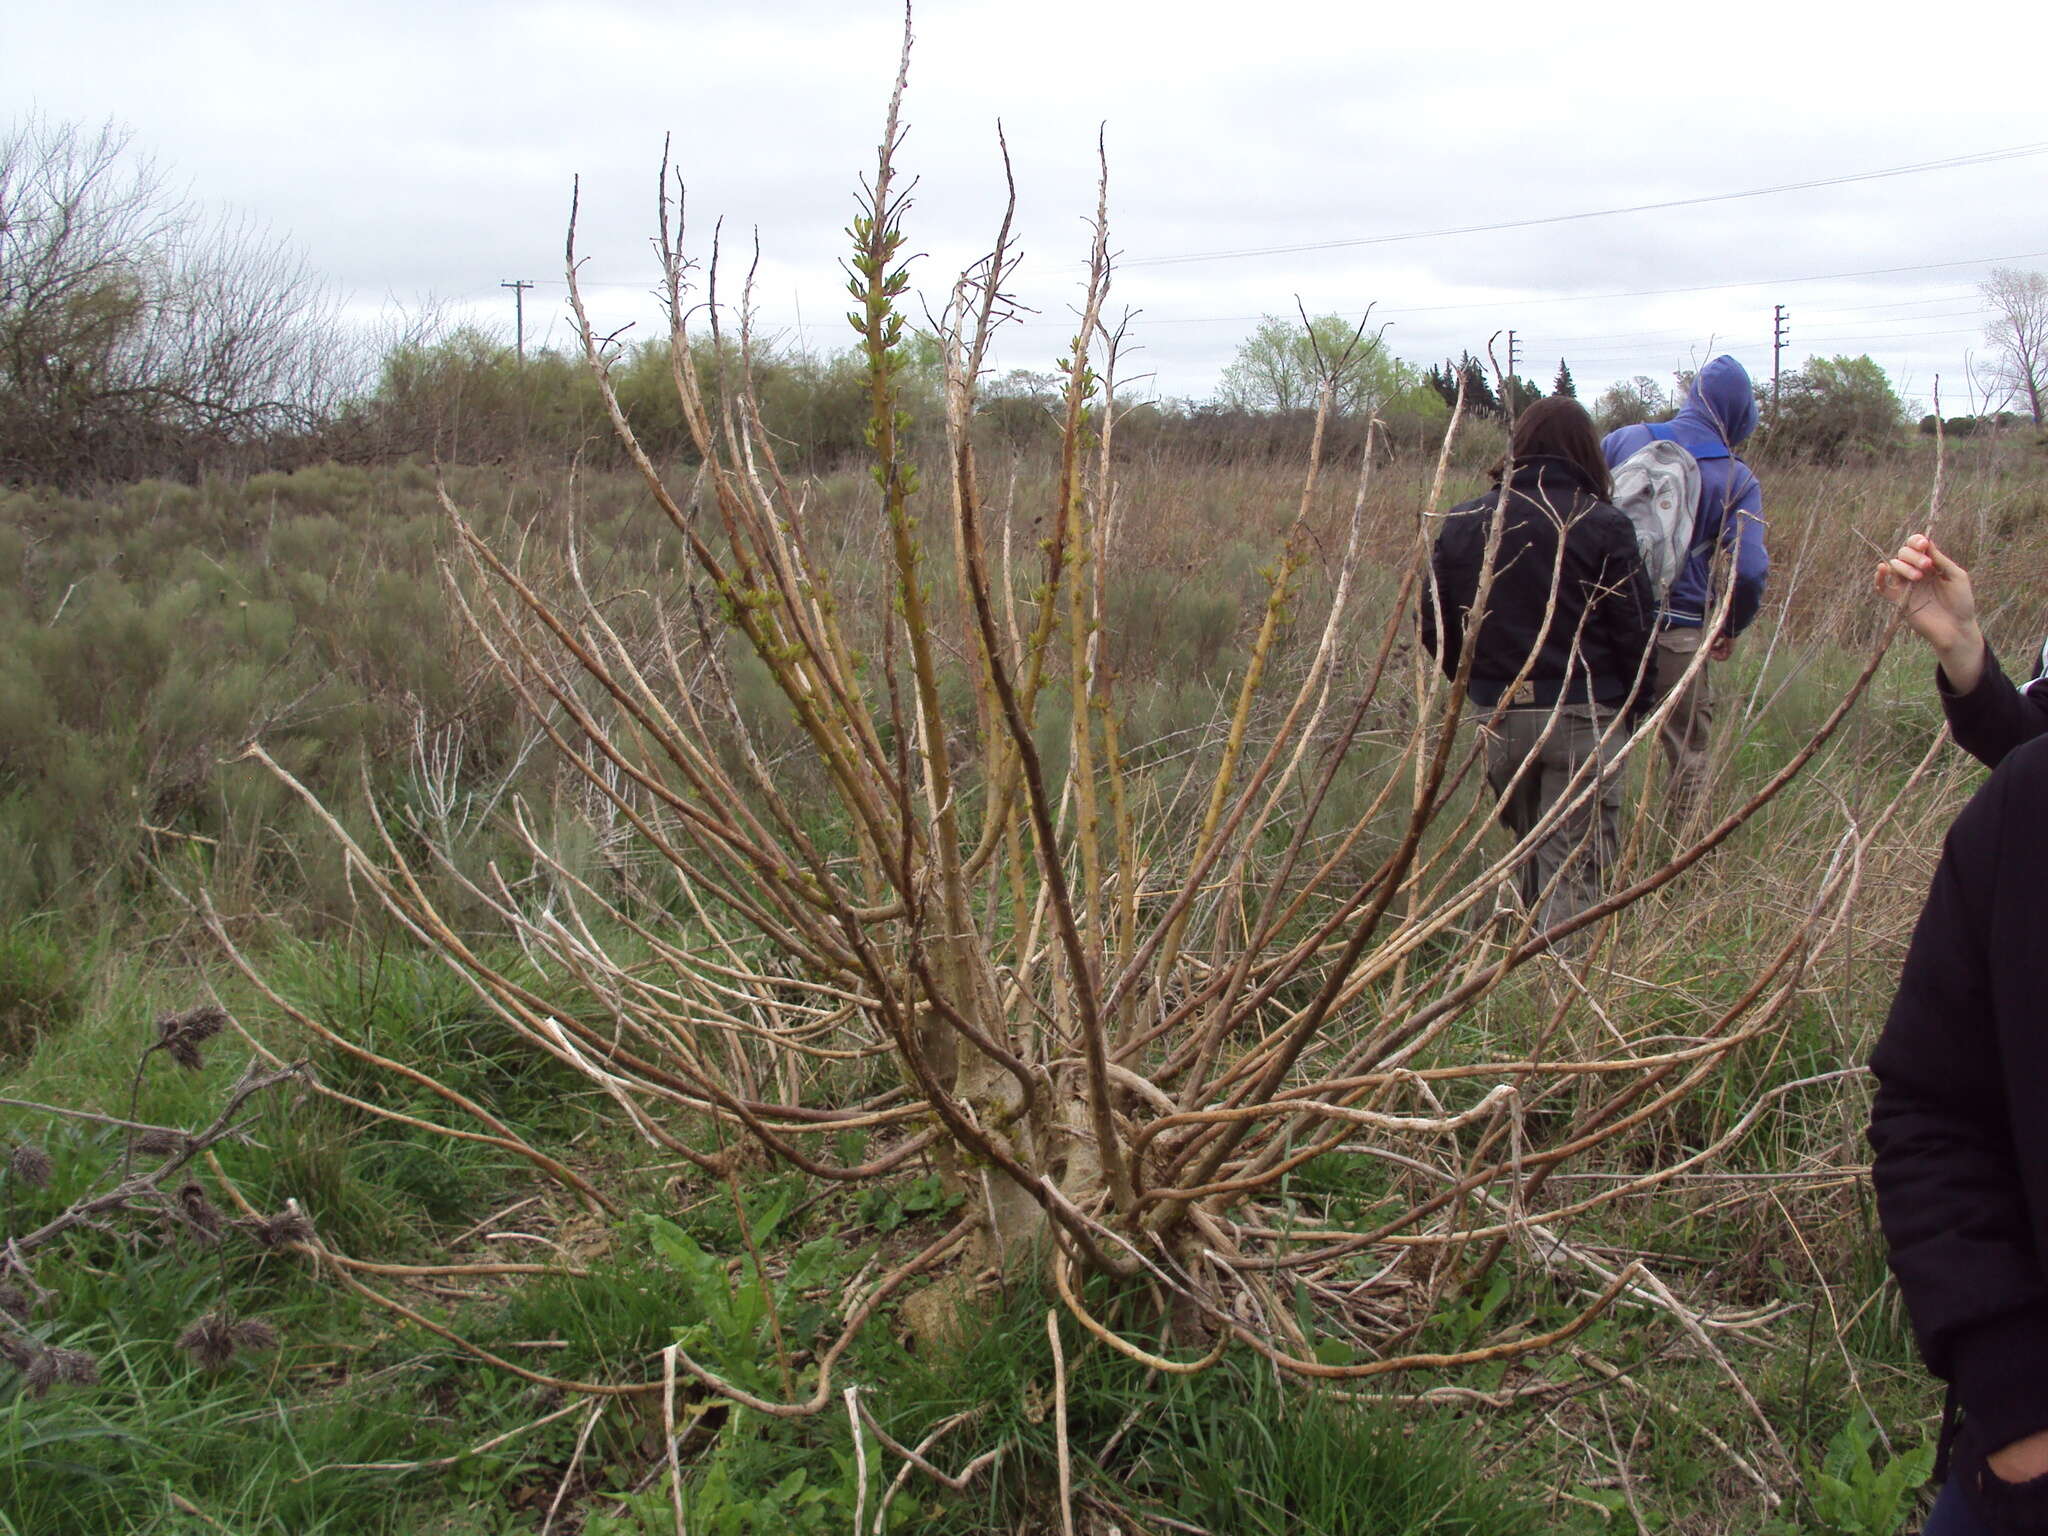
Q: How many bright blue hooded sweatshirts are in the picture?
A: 1